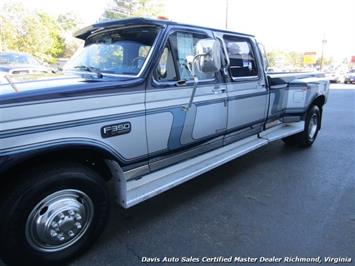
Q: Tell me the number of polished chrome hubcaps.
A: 2